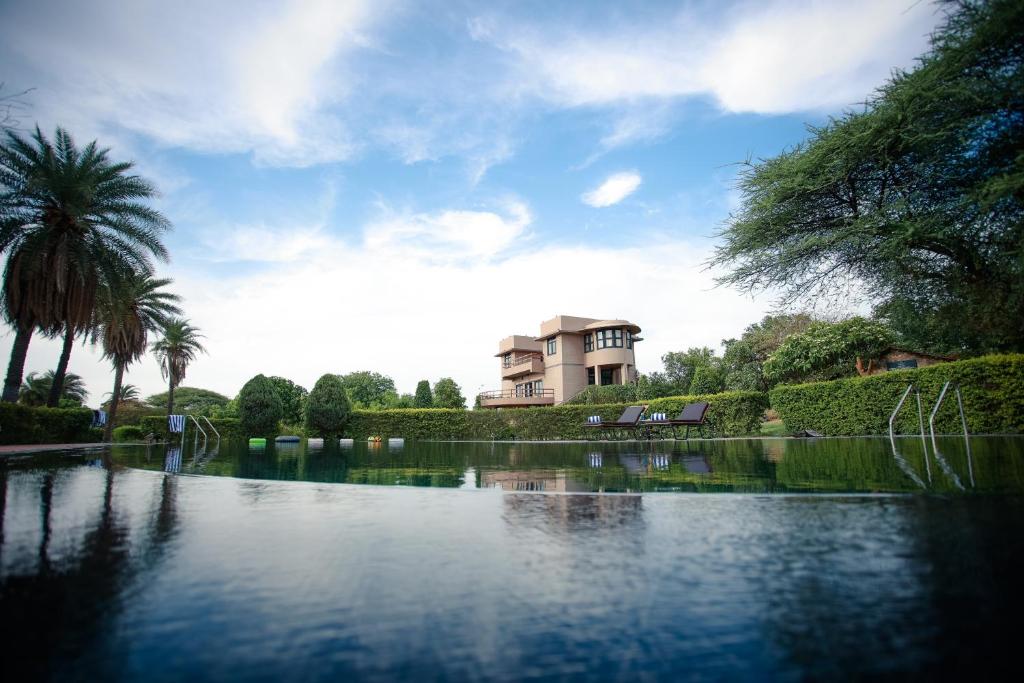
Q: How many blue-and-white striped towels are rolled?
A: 2